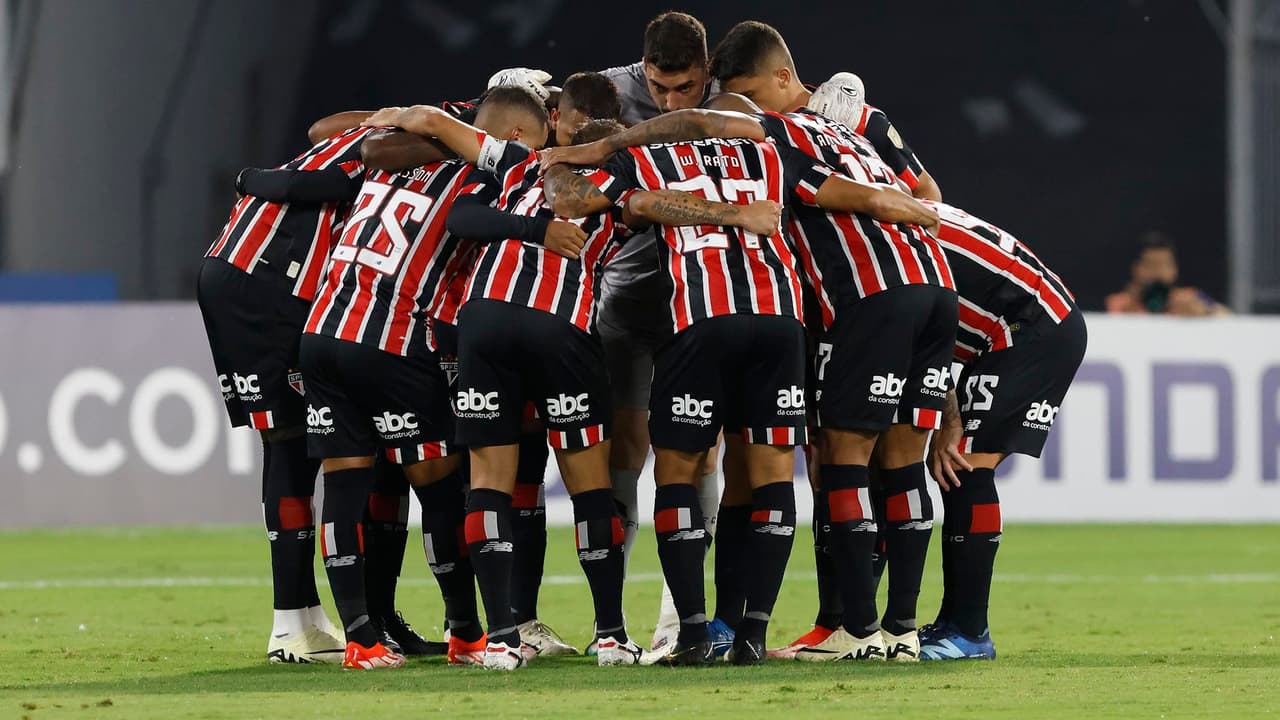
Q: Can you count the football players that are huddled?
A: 11